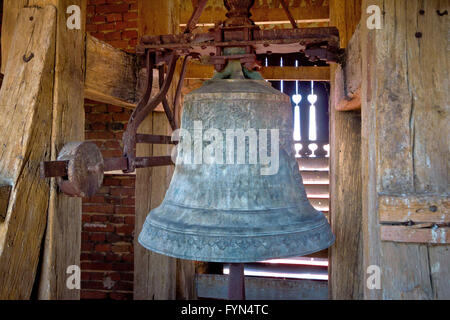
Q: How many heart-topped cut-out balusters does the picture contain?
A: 2